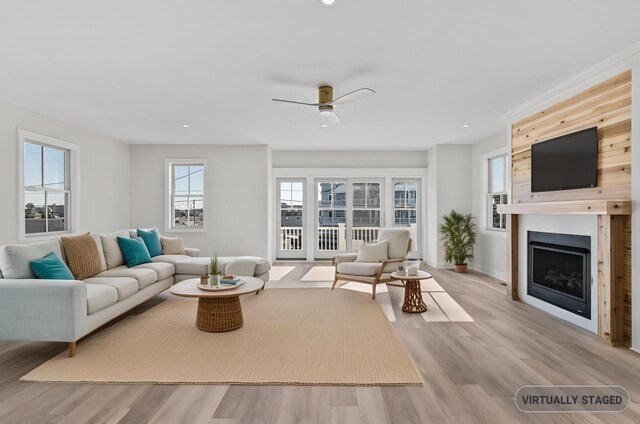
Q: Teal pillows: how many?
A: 3